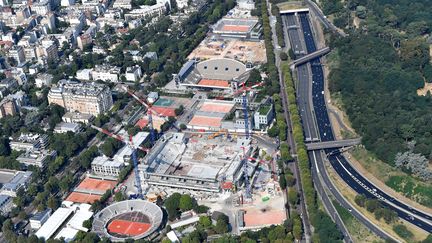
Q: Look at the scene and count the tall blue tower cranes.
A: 4